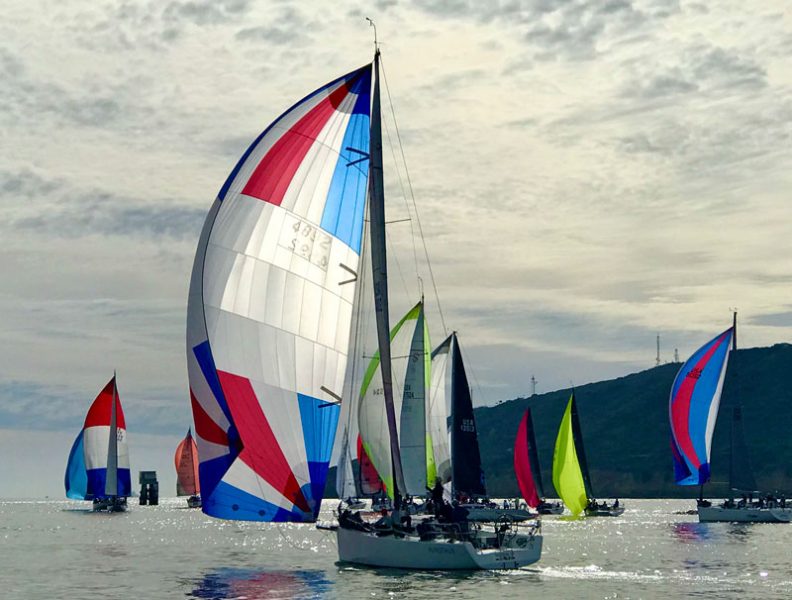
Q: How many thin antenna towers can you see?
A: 3